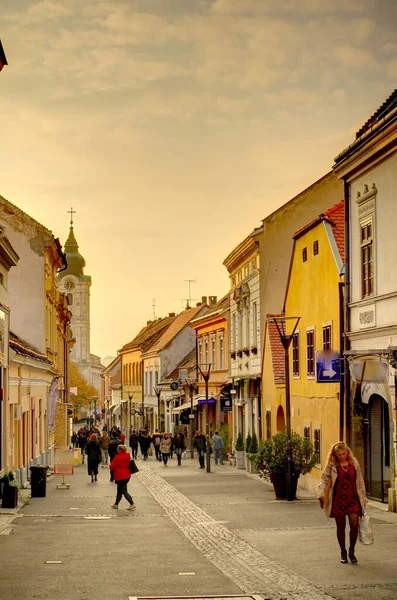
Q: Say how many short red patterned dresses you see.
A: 1